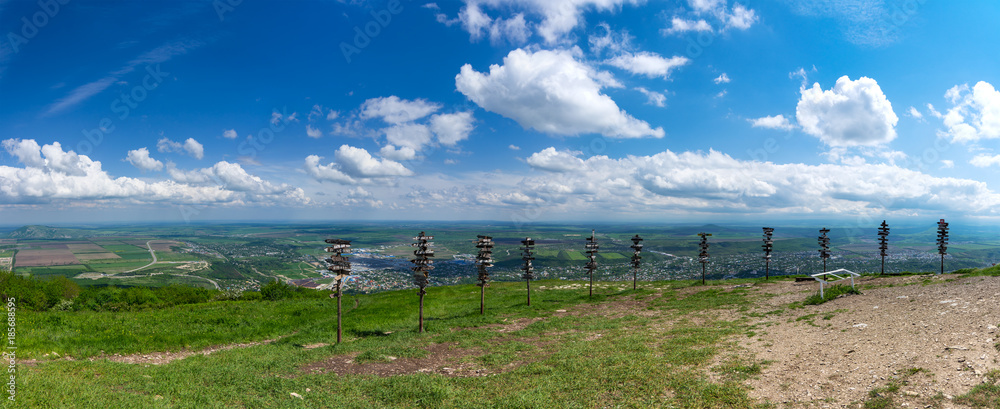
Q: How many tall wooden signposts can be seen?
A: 11